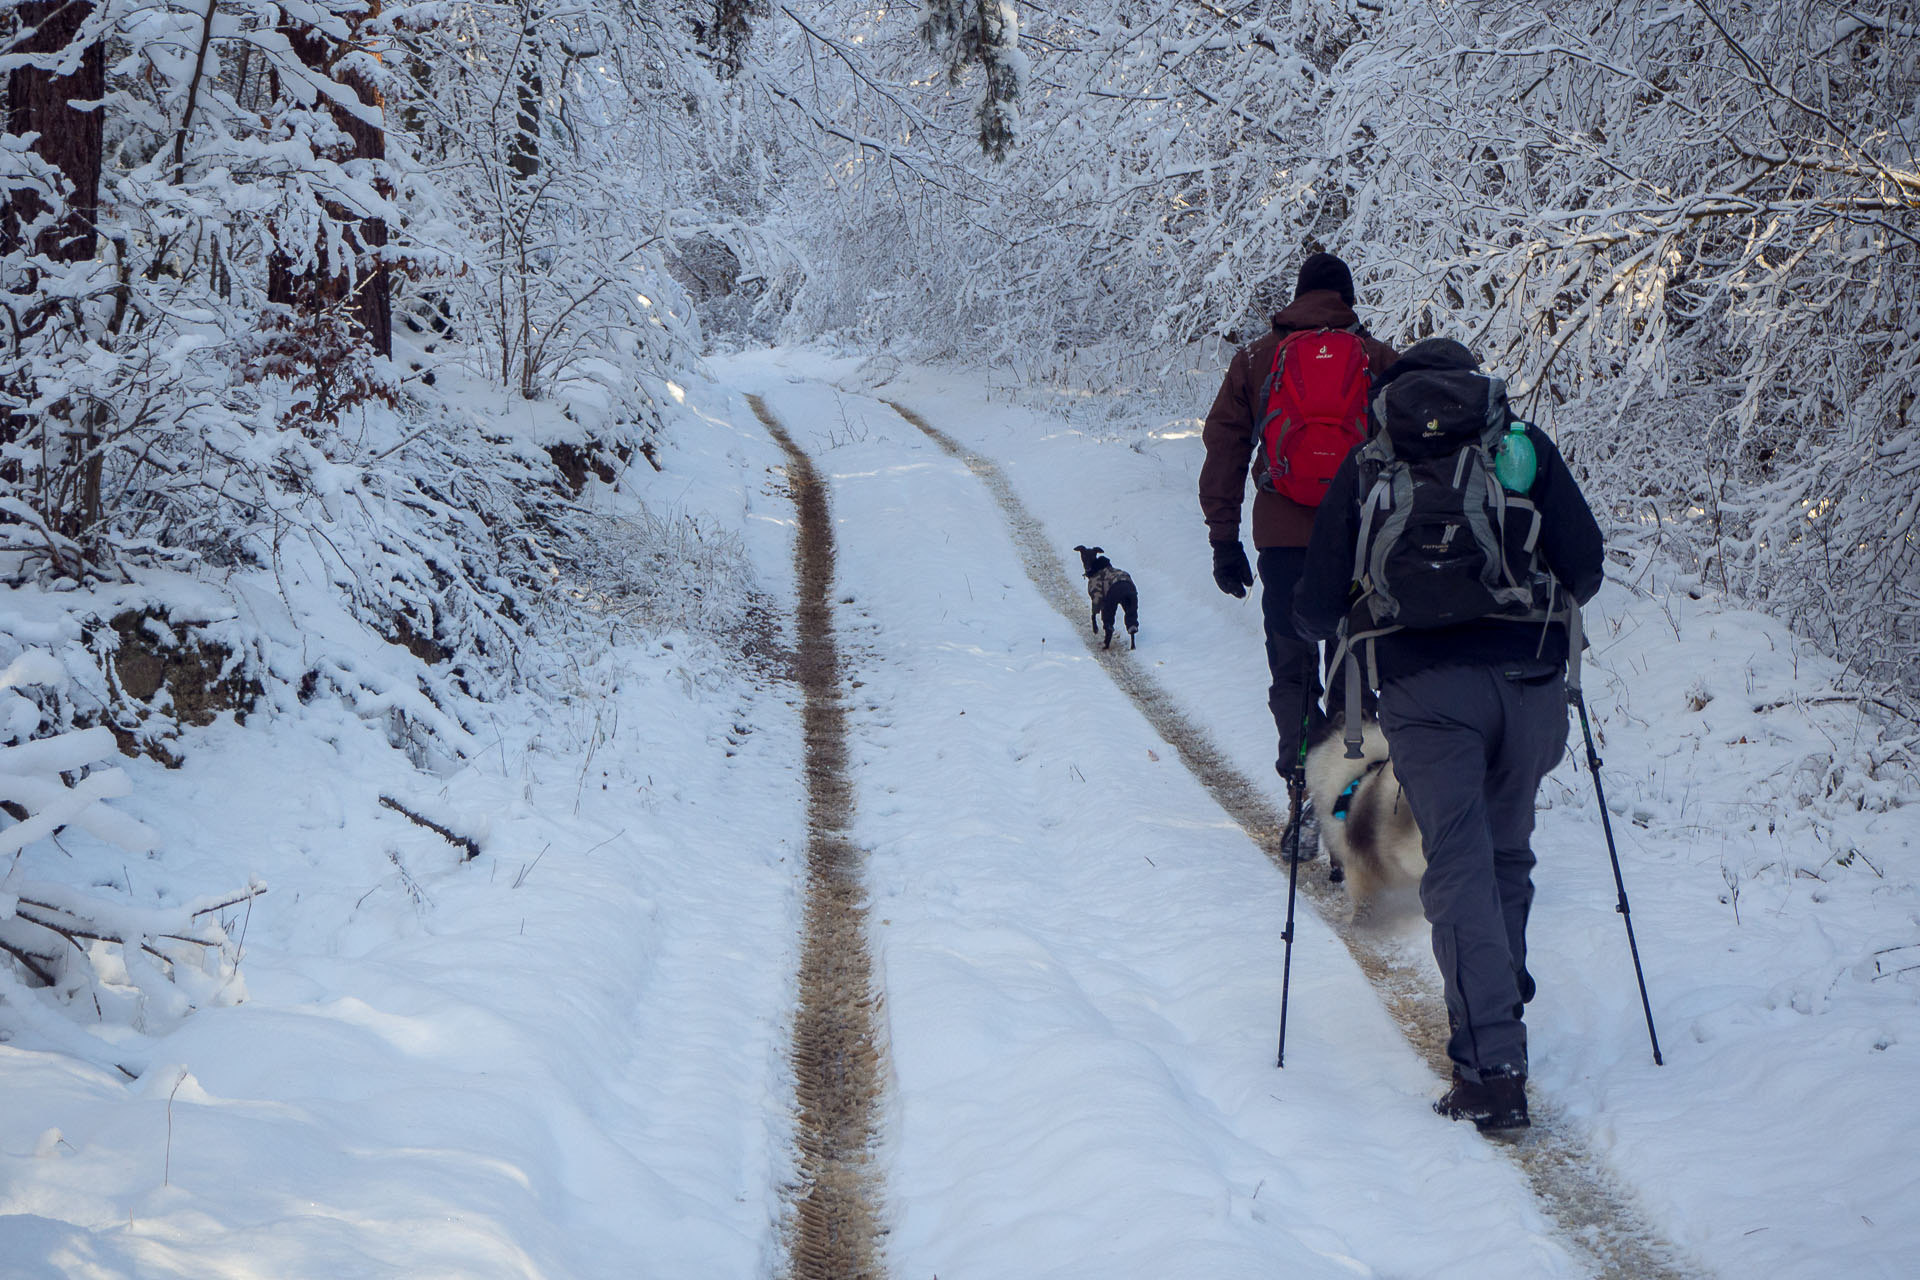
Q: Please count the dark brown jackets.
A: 1